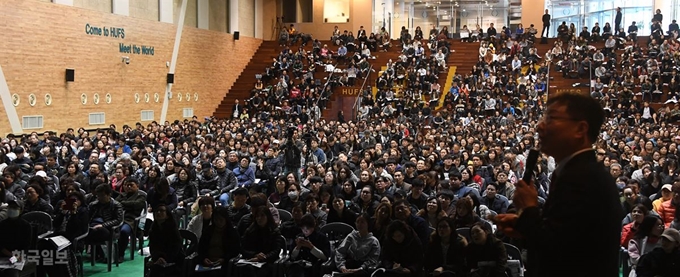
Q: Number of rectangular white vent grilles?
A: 4